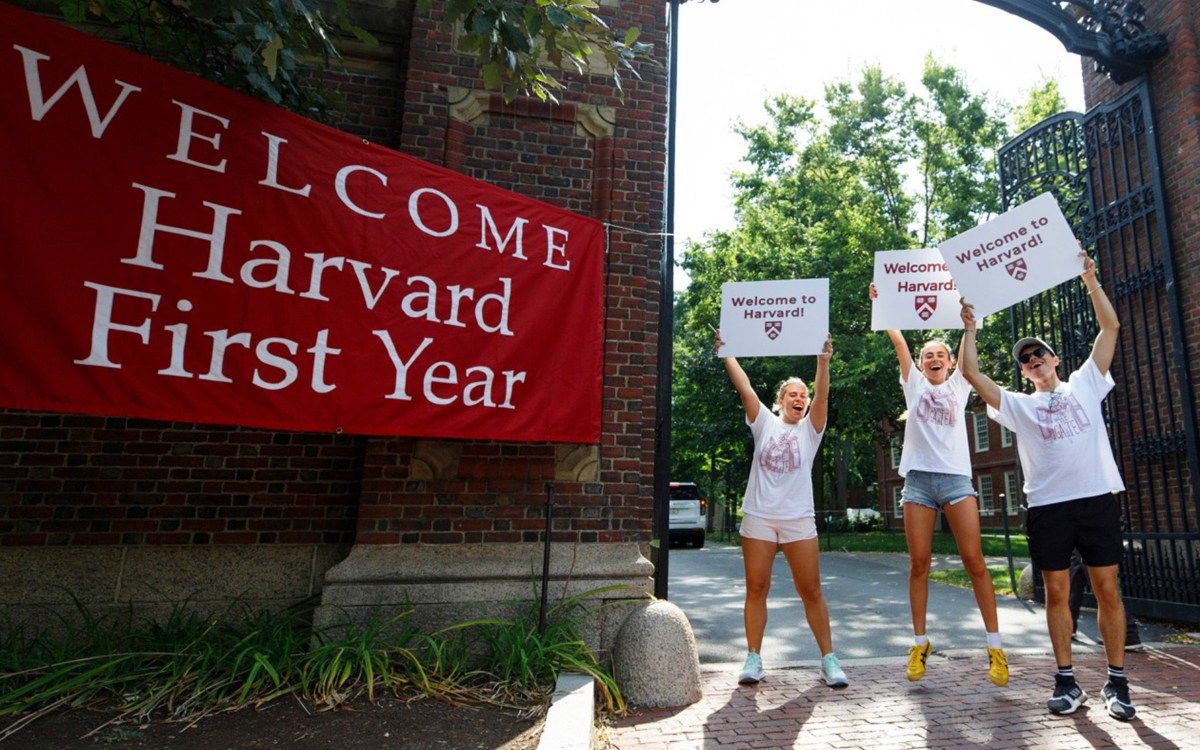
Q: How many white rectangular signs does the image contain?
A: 3